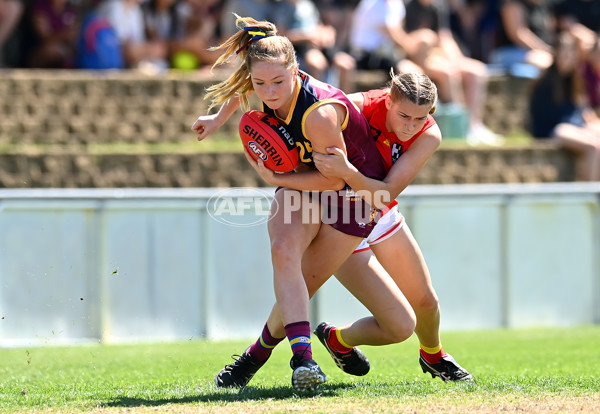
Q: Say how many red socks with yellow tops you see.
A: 2